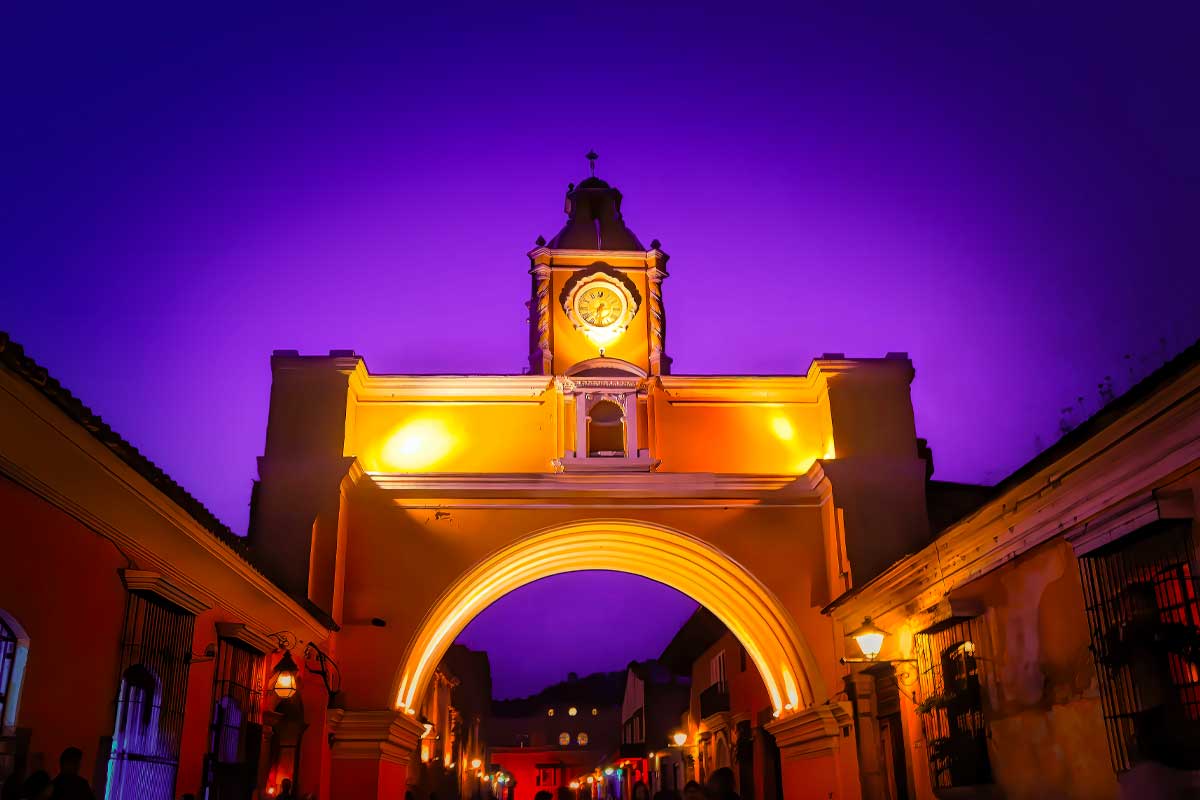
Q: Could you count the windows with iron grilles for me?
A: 4